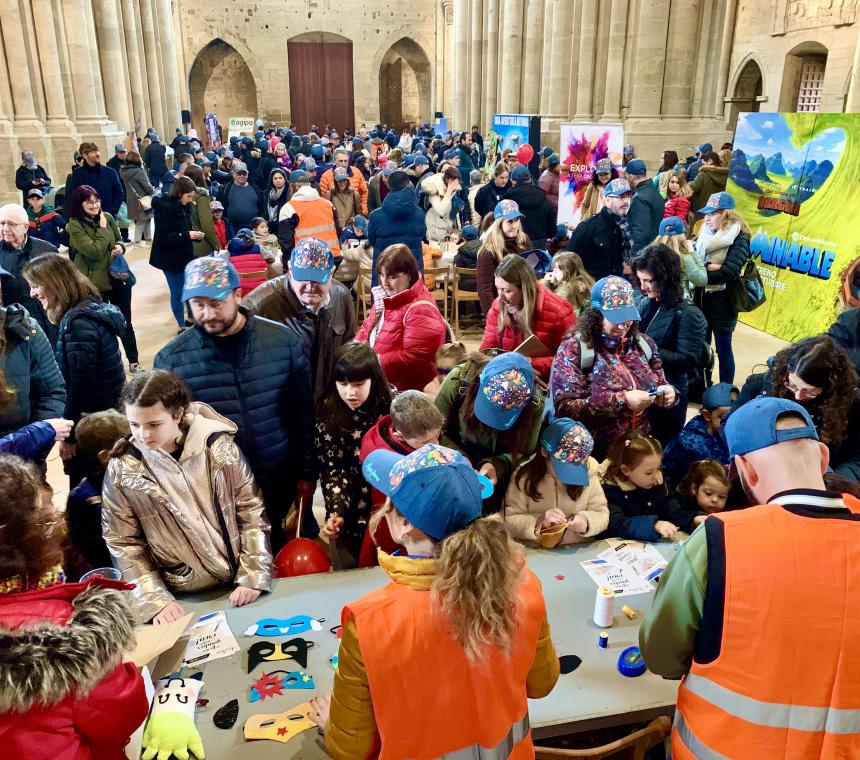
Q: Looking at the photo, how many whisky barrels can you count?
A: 0